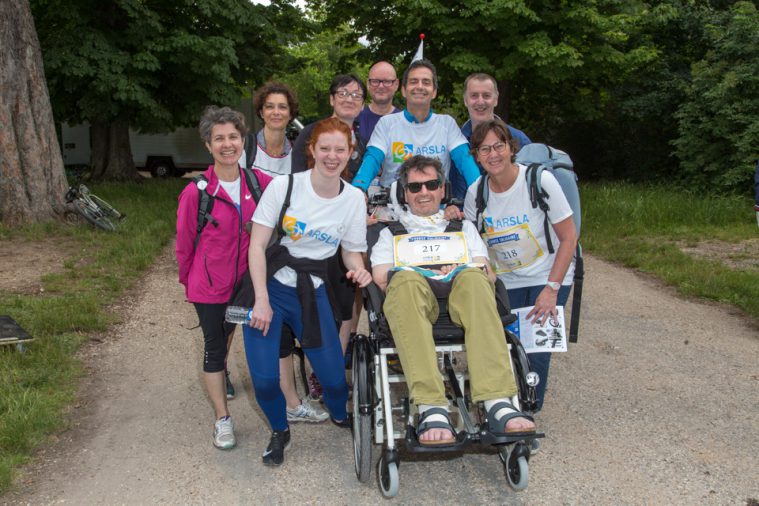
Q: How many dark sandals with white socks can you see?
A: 2